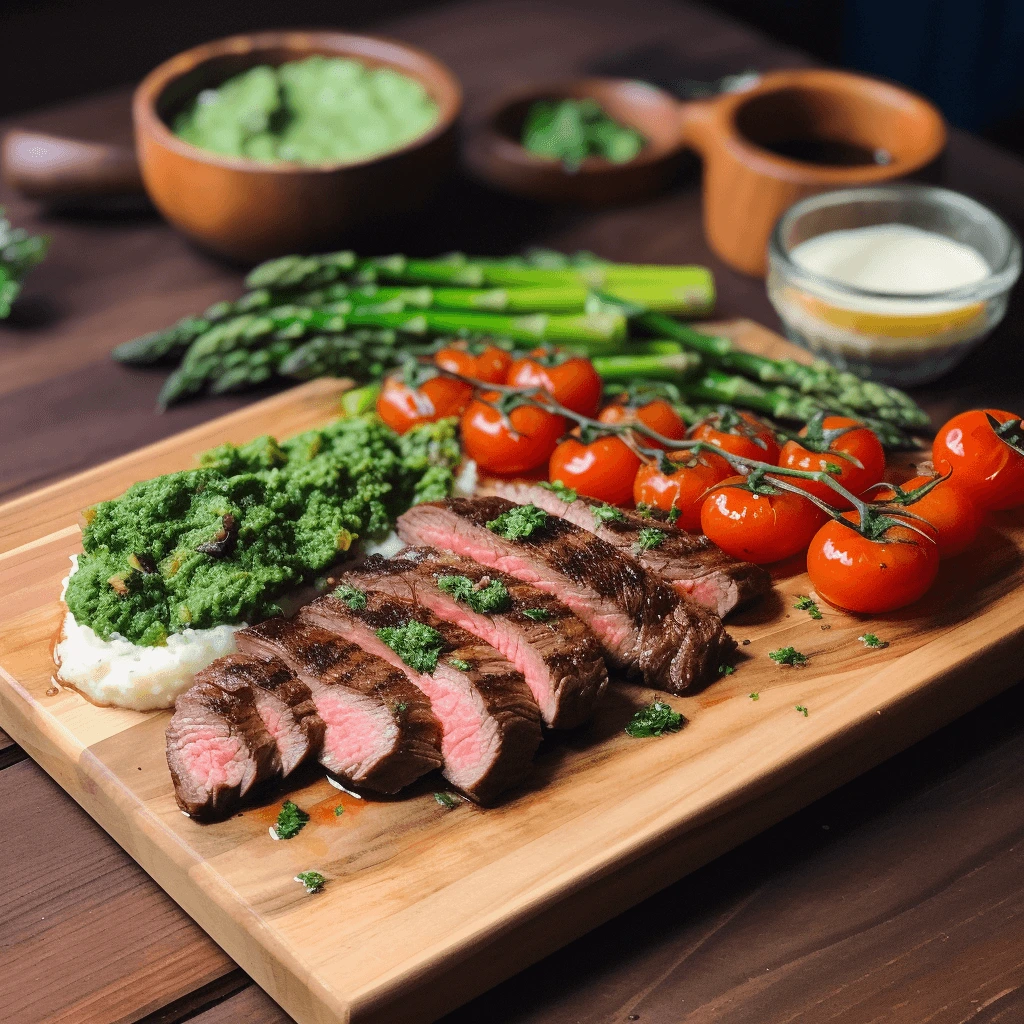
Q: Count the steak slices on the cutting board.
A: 7